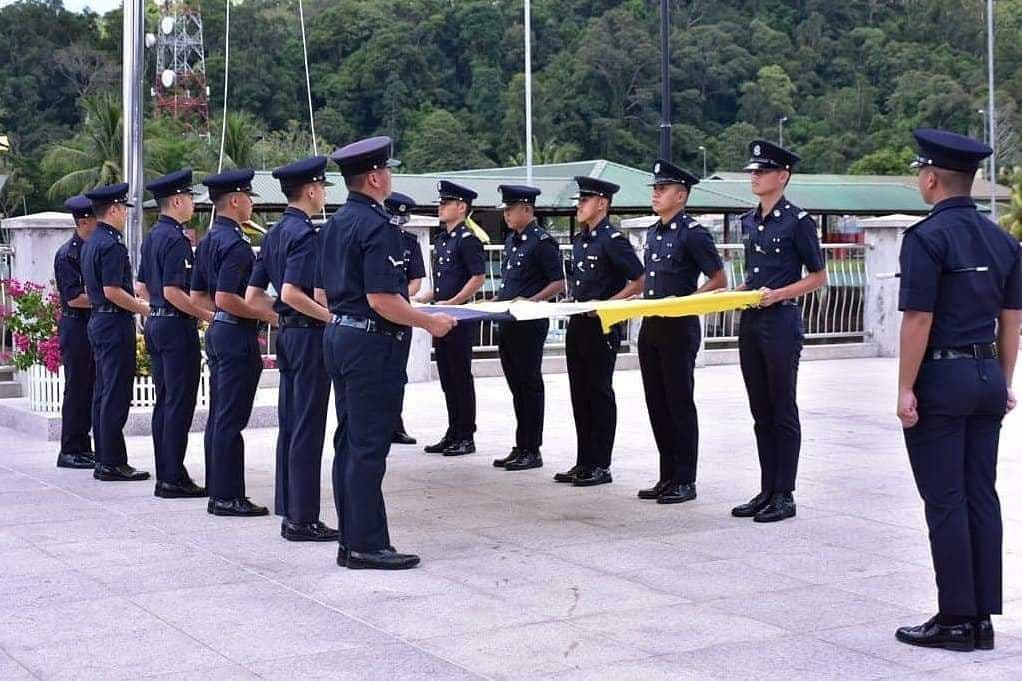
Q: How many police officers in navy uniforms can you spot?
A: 13